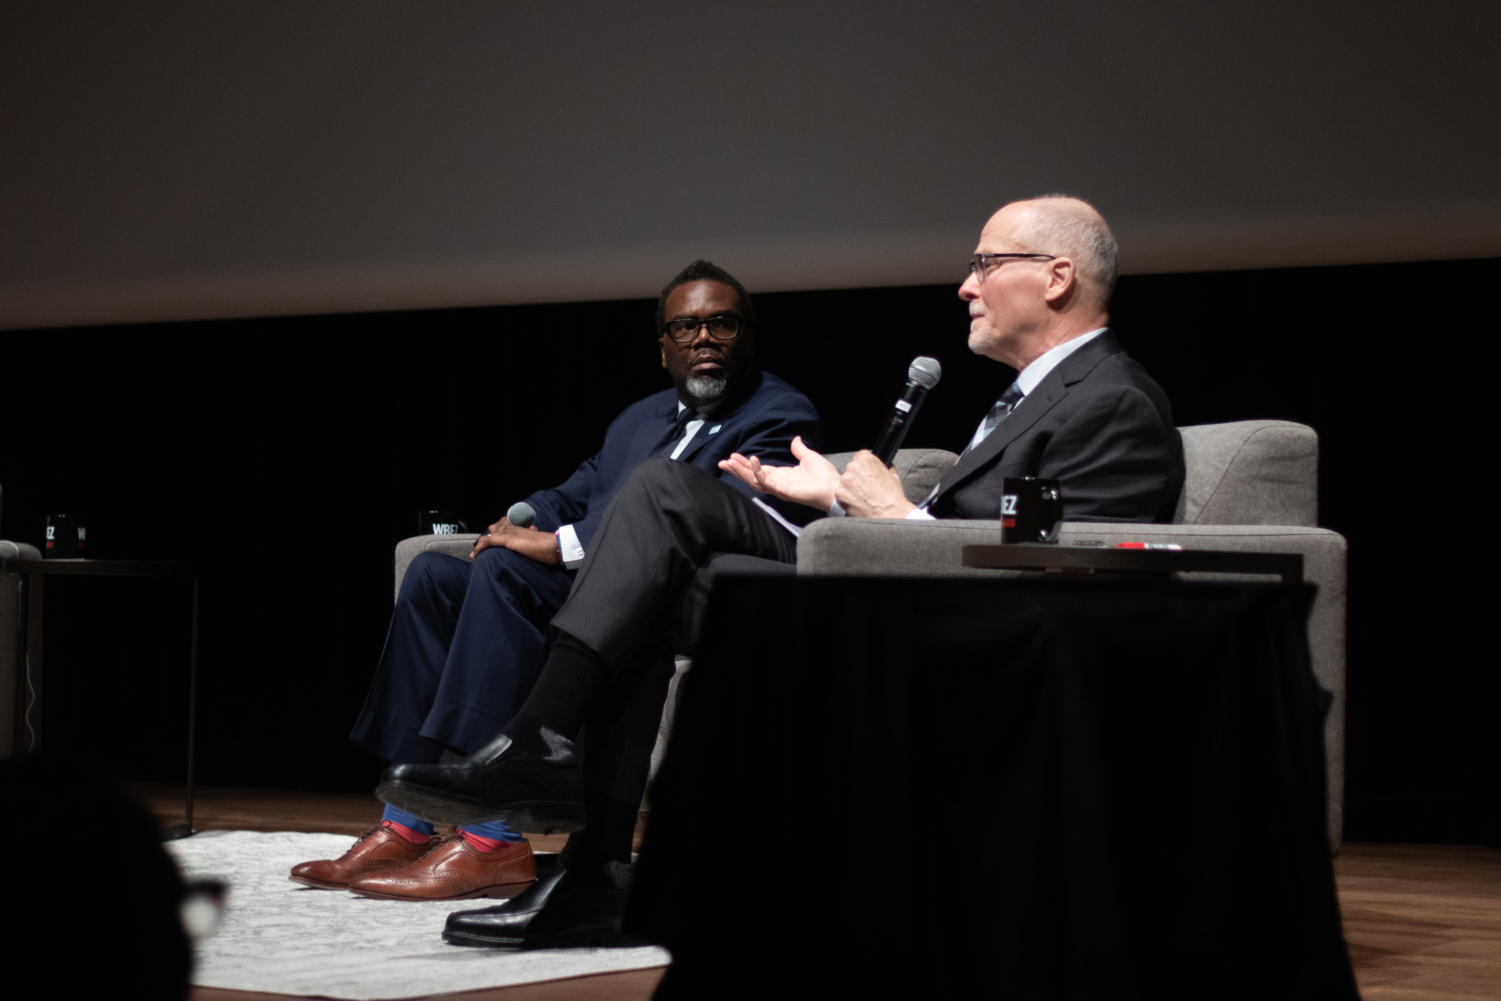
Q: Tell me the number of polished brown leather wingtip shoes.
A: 2